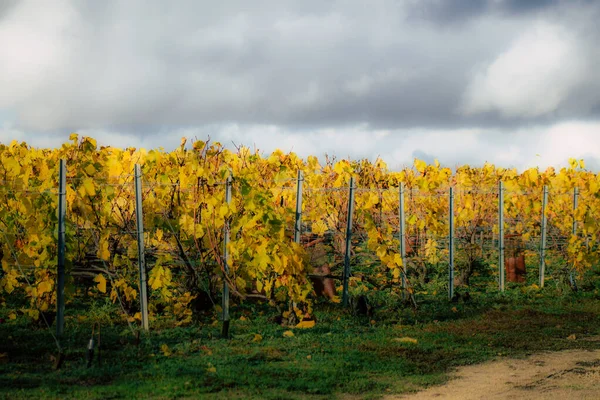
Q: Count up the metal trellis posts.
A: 10